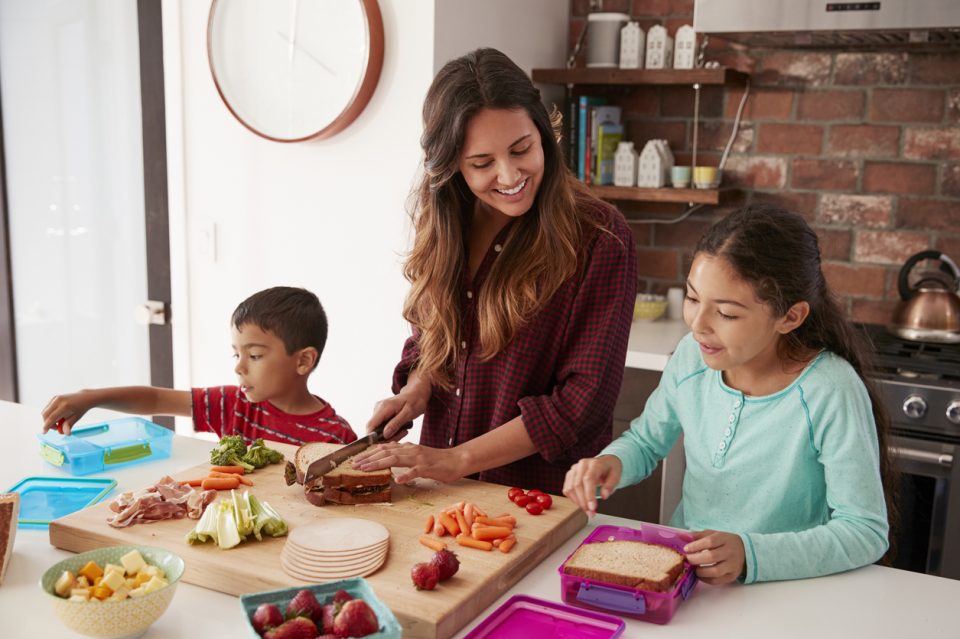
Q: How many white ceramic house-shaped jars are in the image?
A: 5